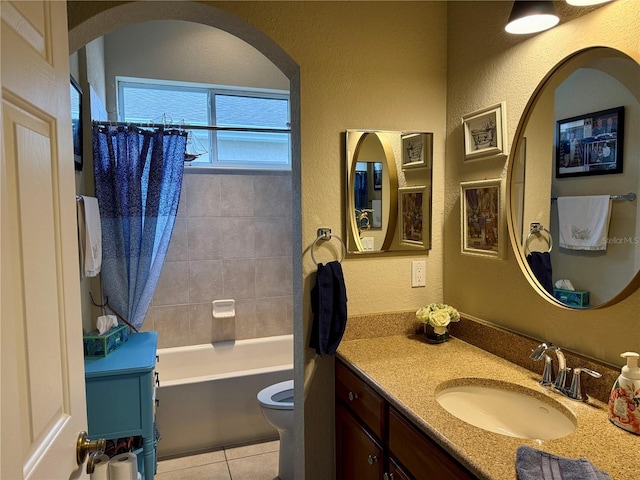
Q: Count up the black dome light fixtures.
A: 2